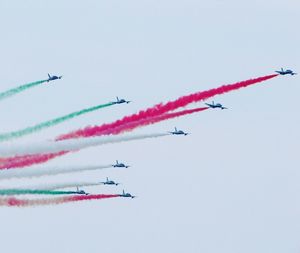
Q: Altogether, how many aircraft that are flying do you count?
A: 9